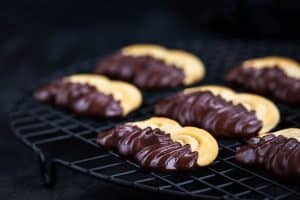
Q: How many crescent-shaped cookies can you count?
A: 6